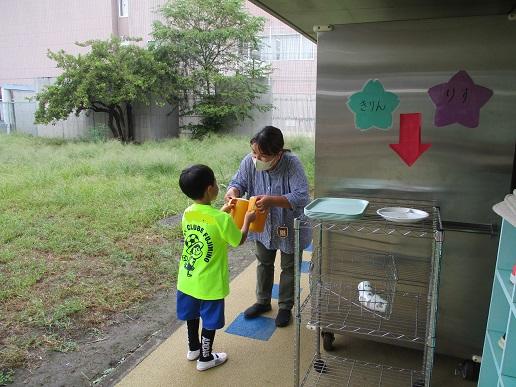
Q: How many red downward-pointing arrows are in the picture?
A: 1